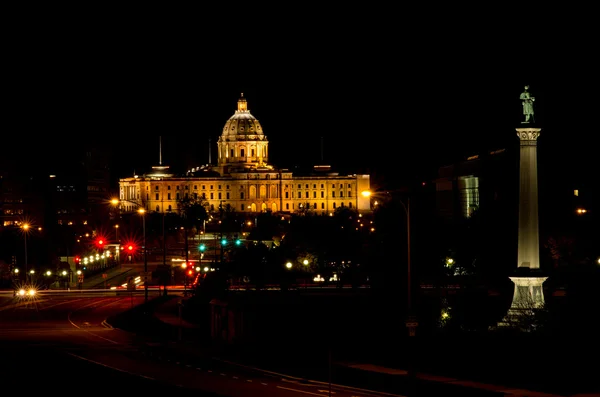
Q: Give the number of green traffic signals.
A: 3